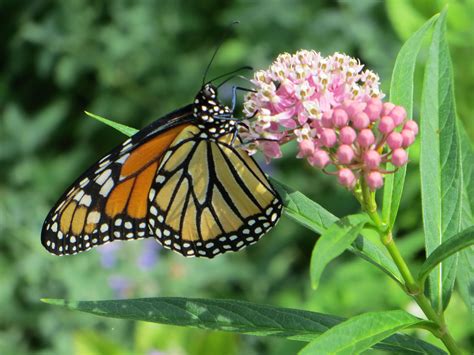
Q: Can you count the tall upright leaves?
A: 2